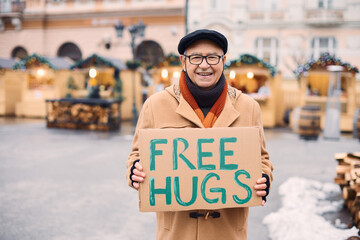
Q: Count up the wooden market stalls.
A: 5